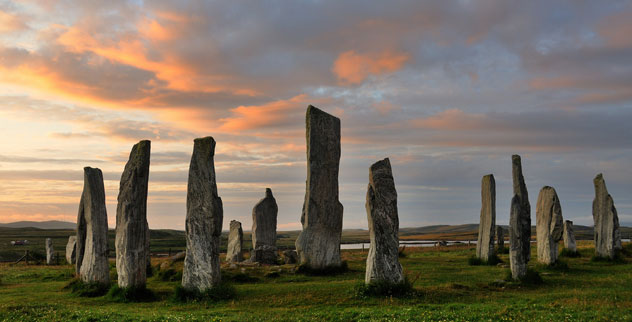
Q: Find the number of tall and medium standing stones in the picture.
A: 10